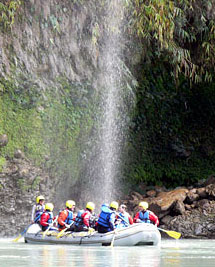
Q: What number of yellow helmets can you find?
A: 6